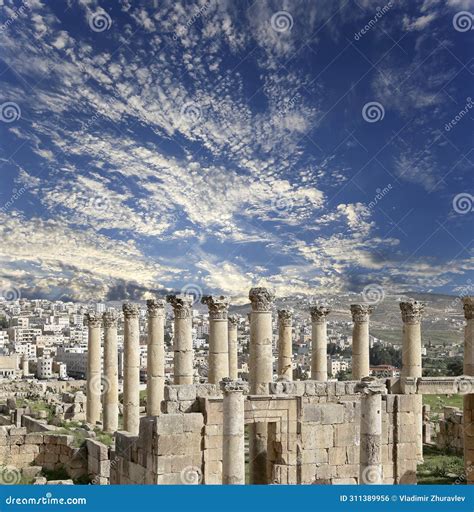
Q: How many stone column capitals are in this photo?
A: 15